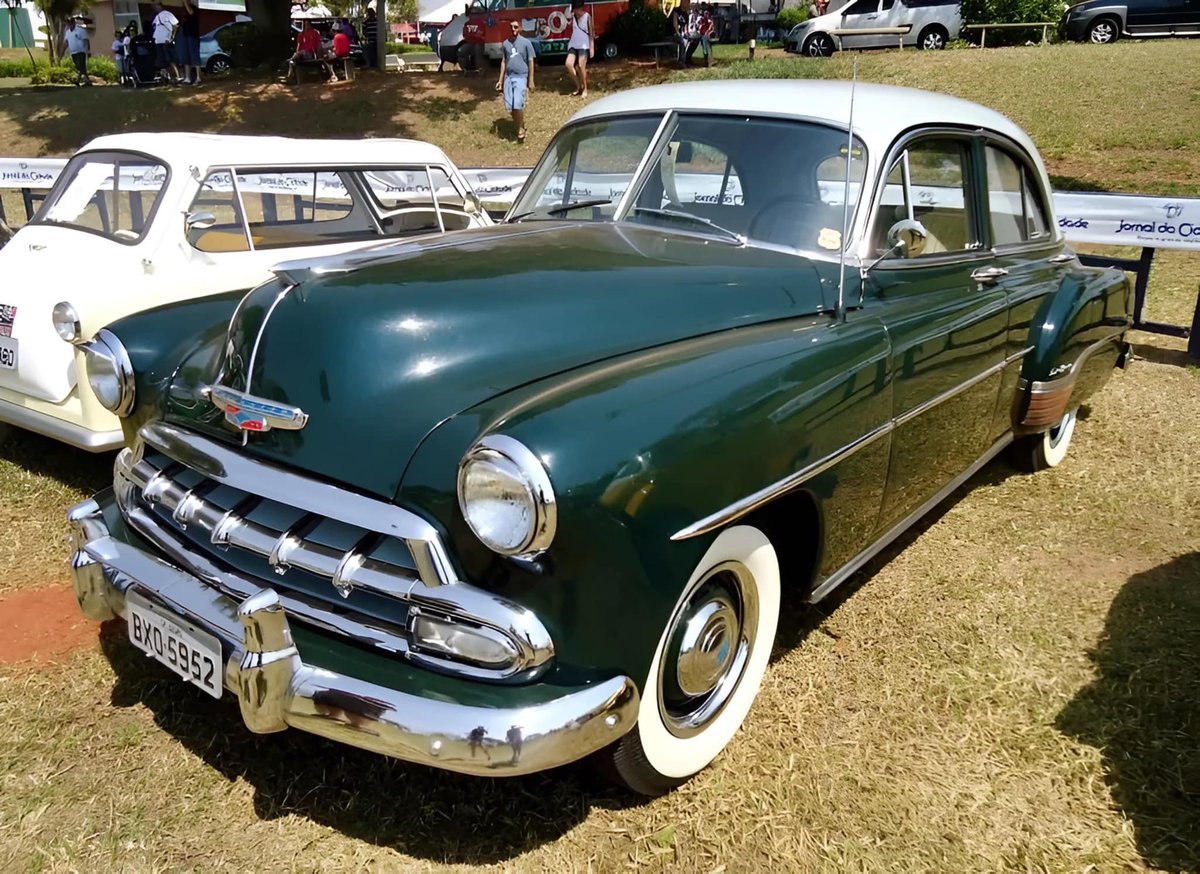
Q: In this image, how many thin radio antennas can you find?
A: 1